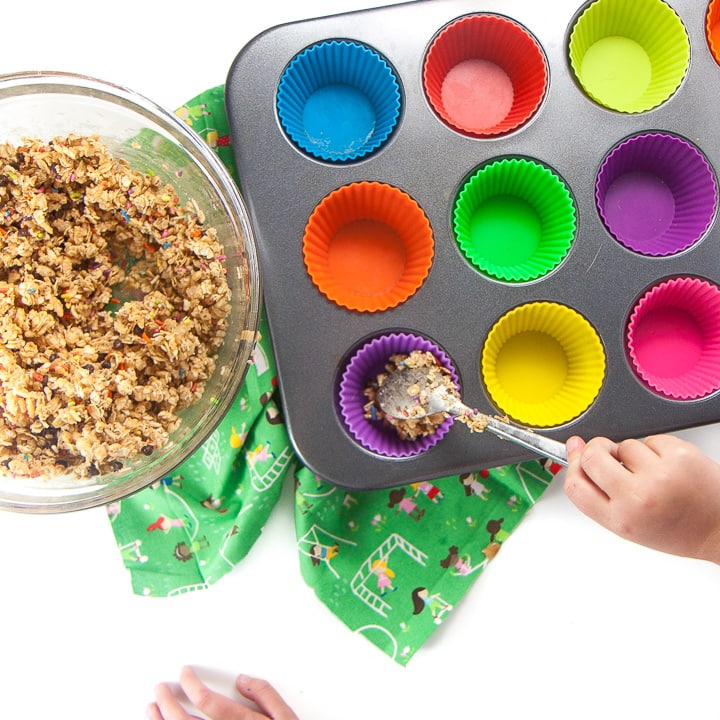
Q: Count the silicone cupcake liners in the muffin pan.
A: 10